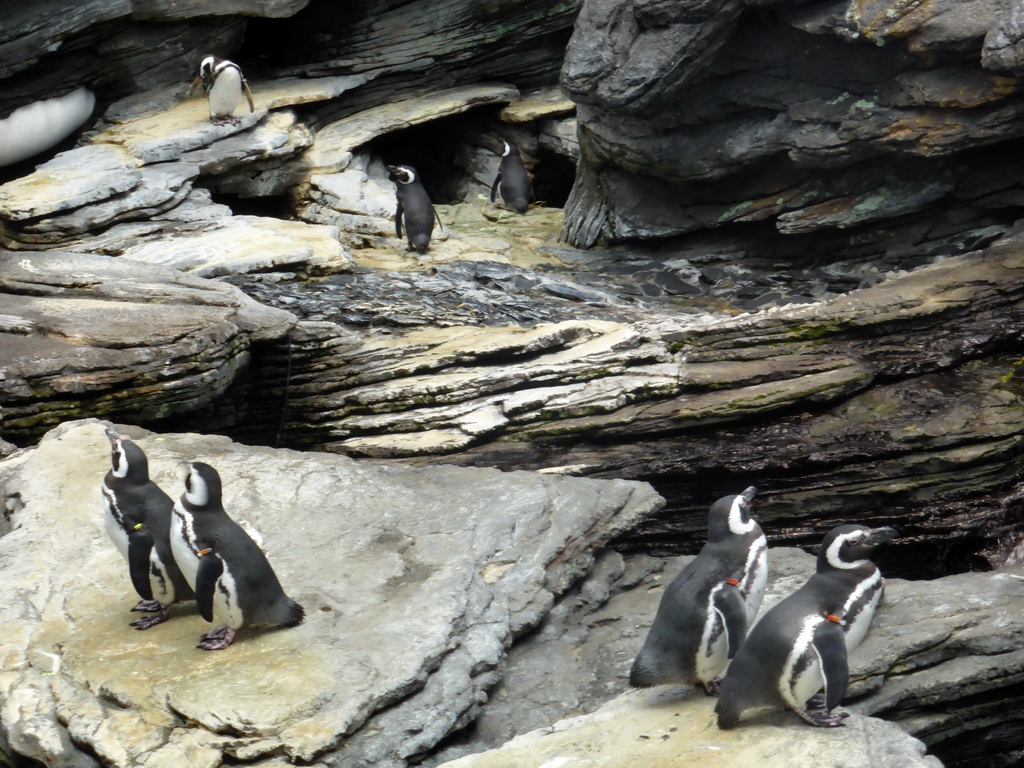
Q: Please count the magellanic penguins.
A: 7